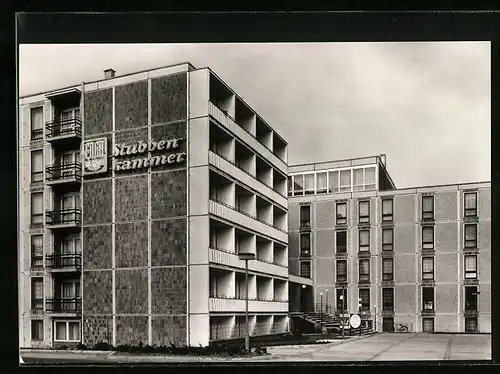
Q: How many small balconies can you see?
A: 5